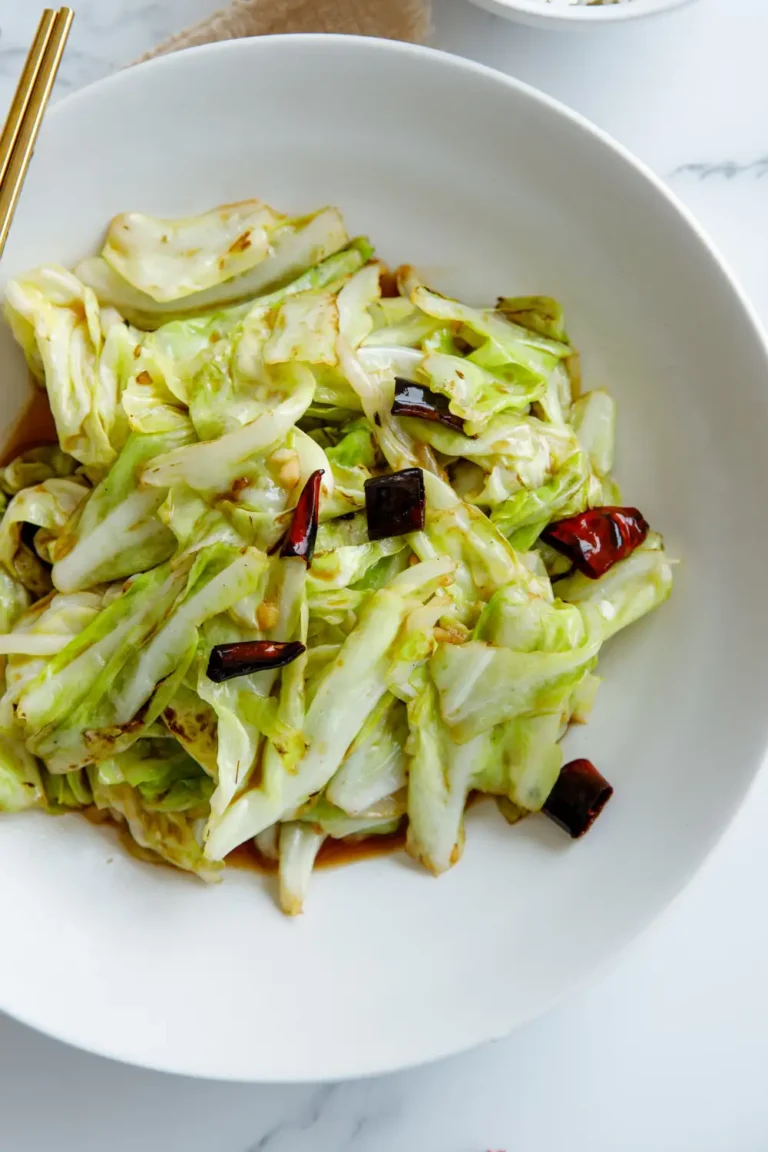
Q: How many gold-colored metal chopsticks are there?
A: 2